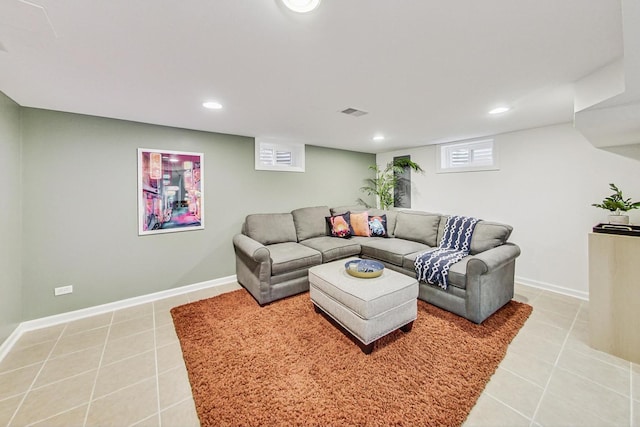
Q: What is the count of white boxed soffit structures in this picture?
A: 1